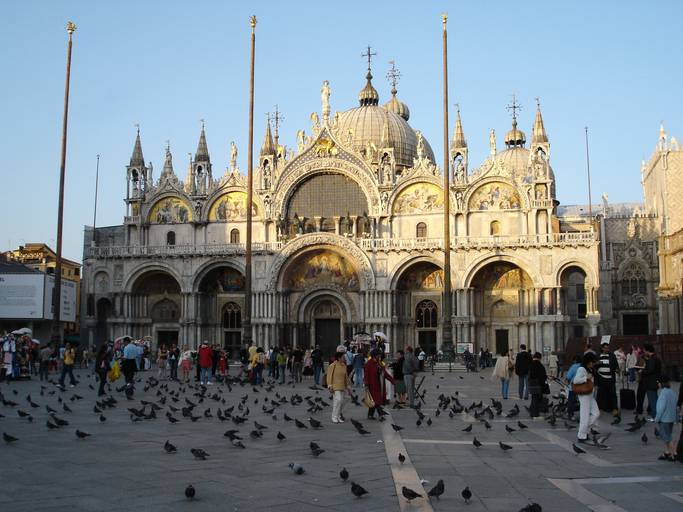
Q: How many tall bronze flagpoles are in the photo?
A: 3